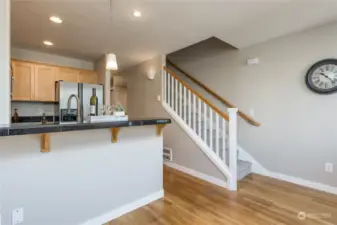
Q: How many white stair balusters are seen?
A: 13